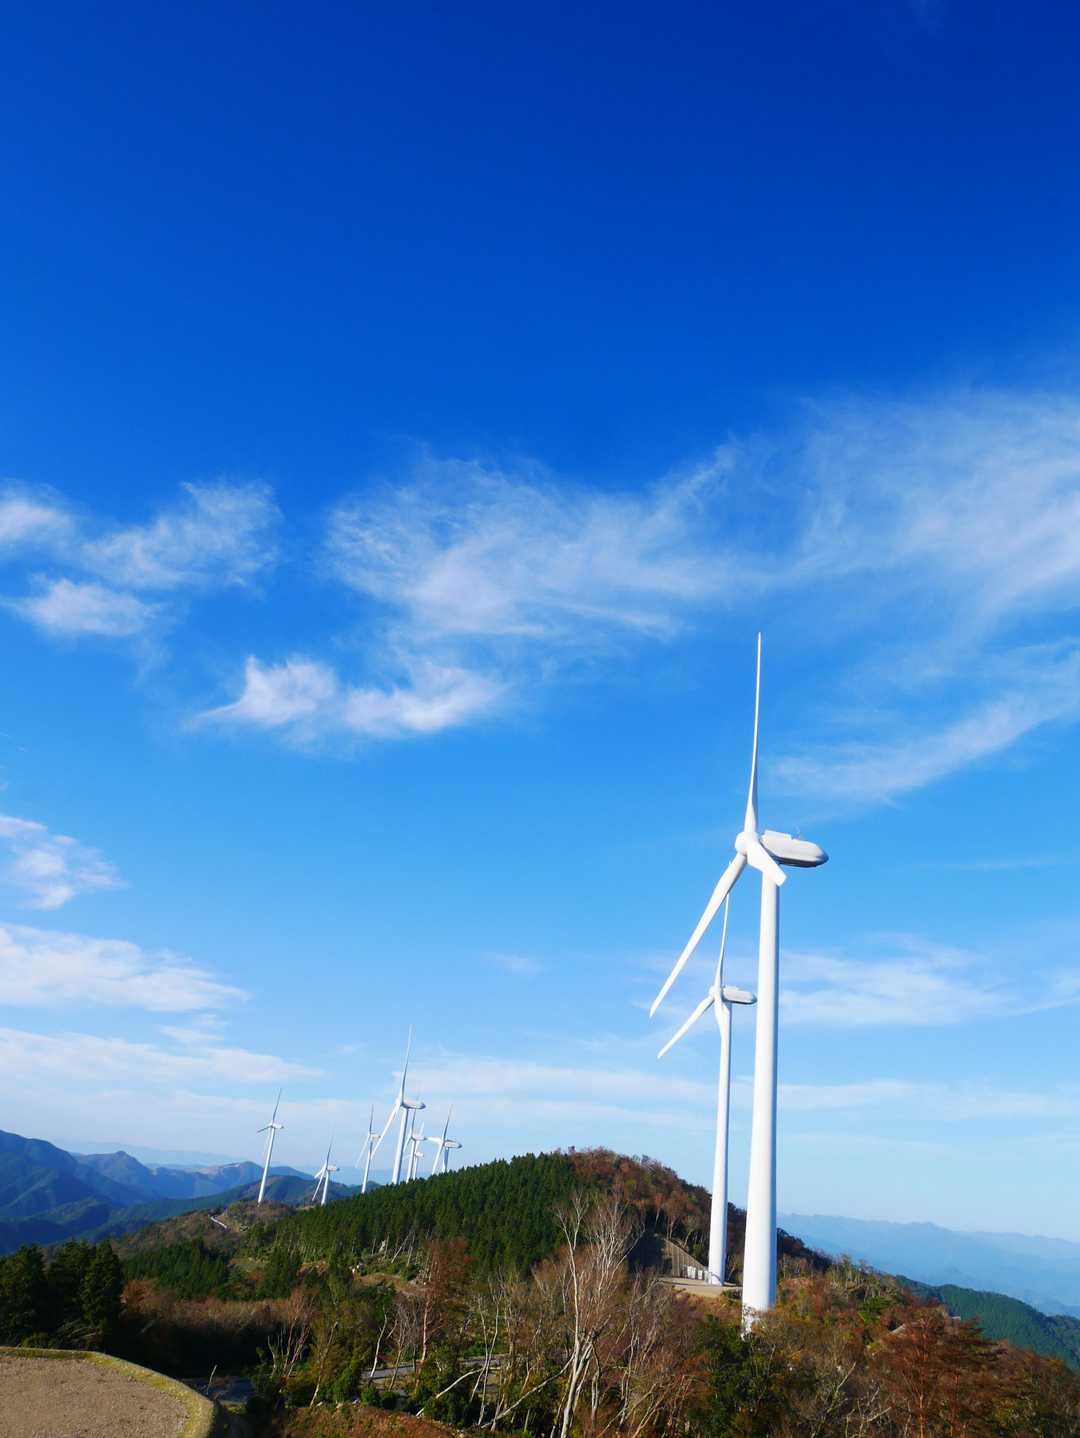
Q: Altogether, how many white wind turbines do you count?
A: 9